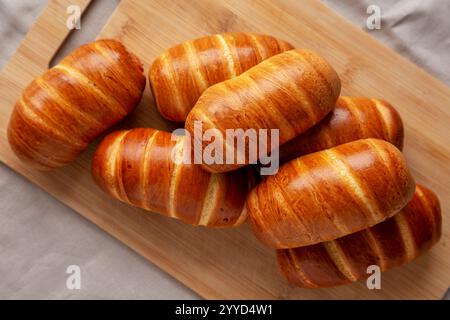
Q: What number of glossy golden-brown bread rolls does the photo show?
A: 7